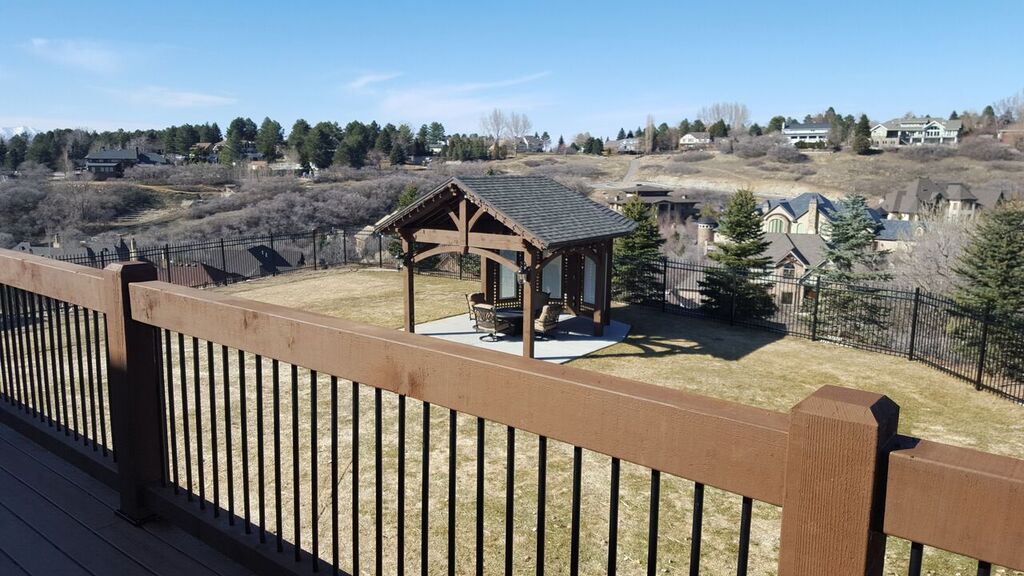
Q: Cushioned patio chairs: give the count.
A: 4